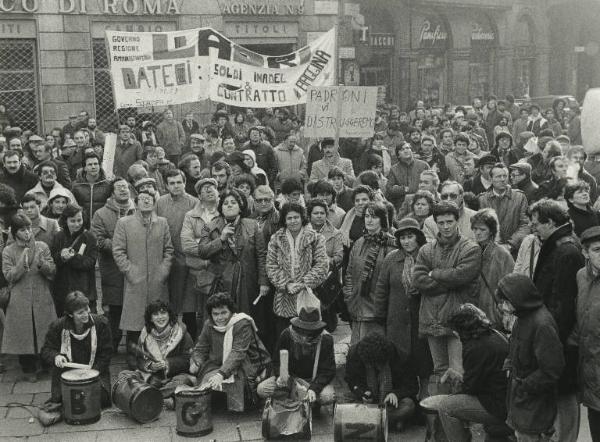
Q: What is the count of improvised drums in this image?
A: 6